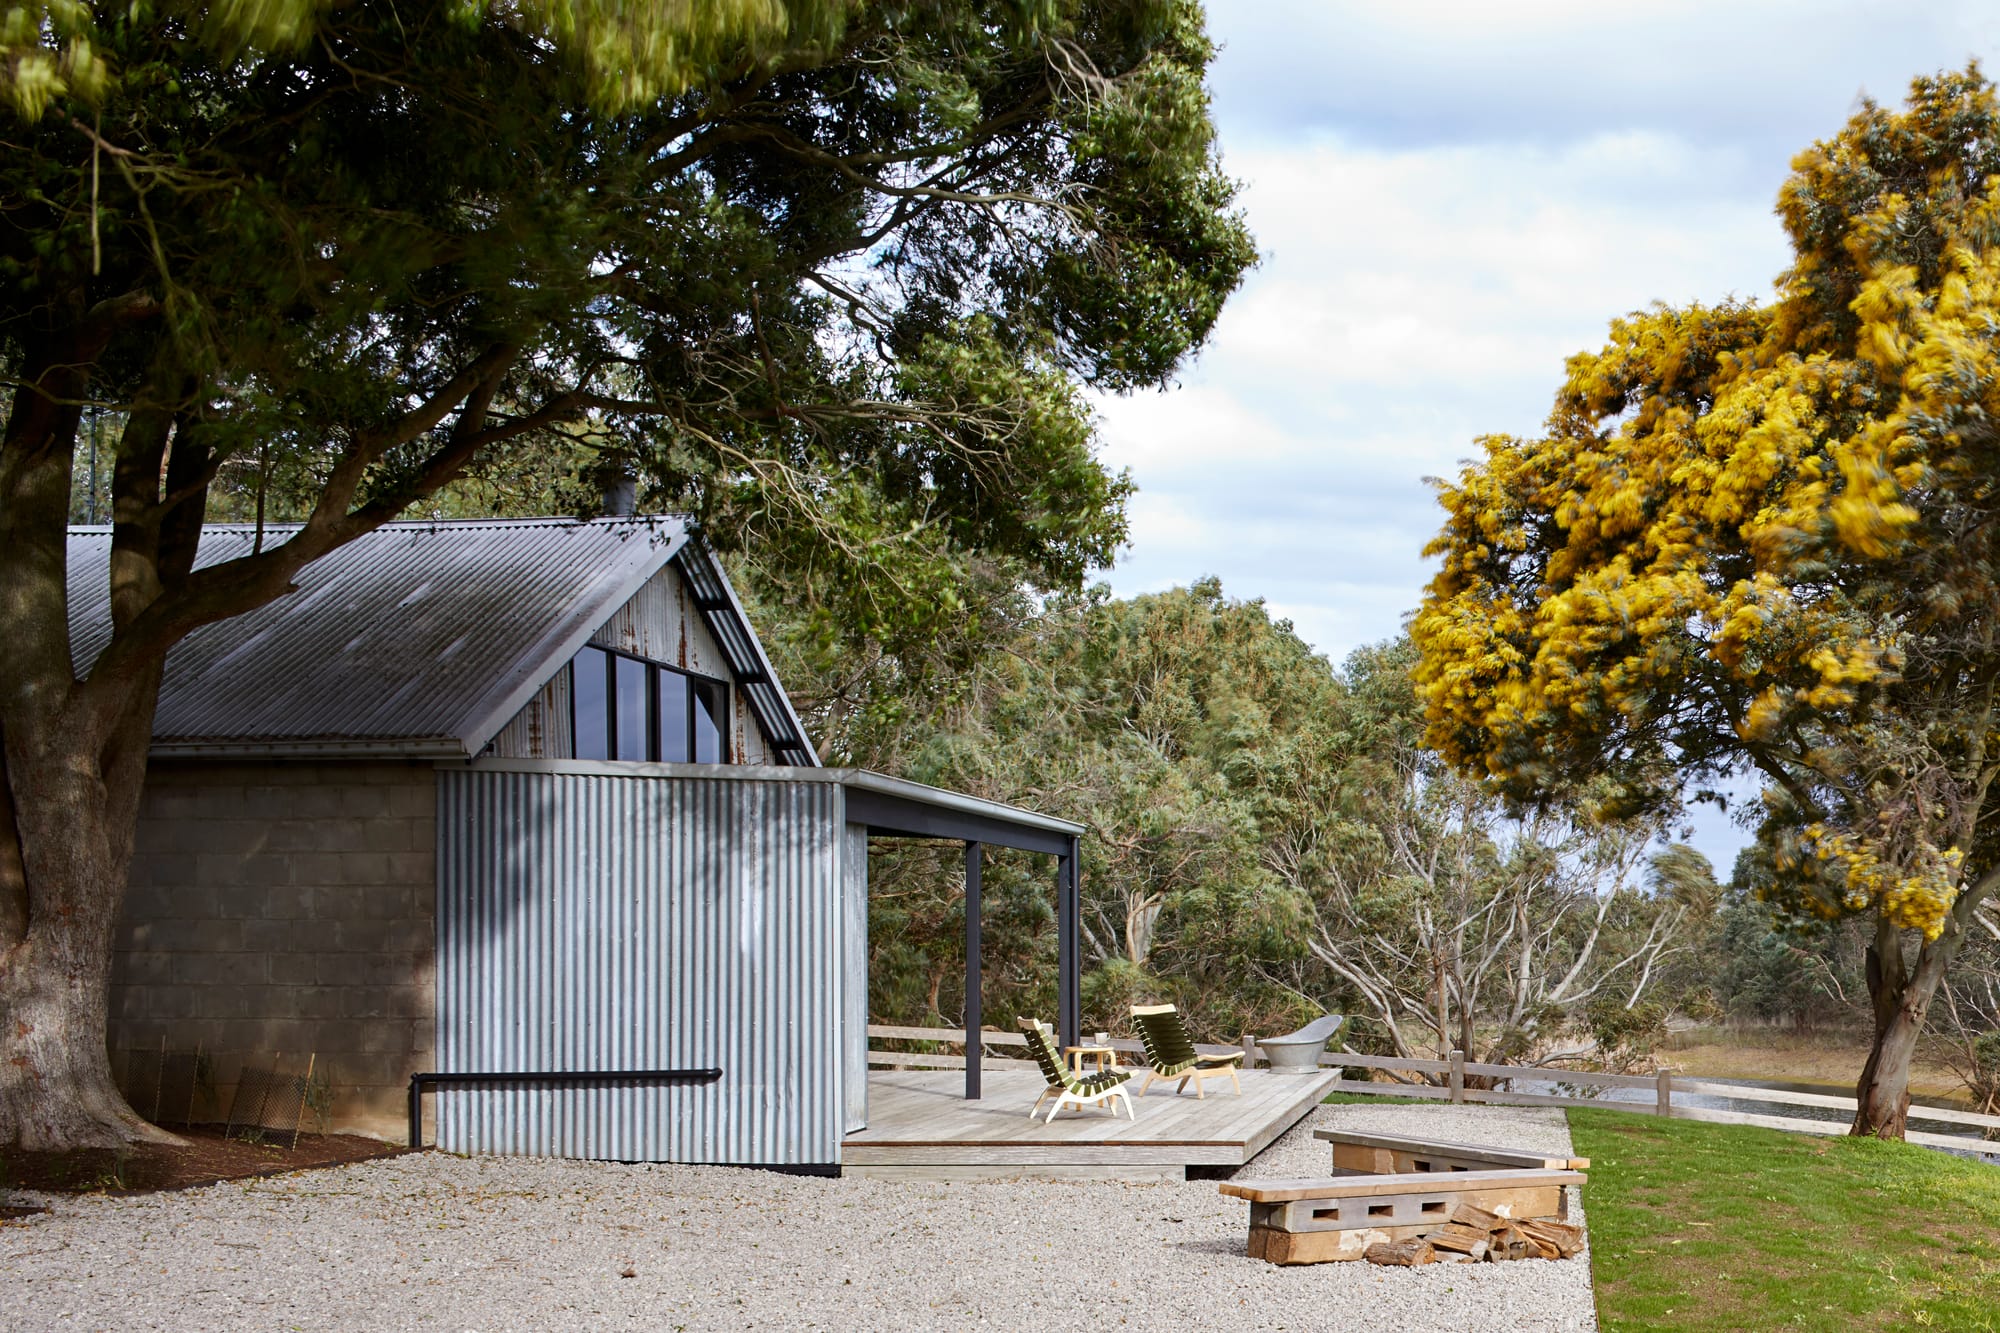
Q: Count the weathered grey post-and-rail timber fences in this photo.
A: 1